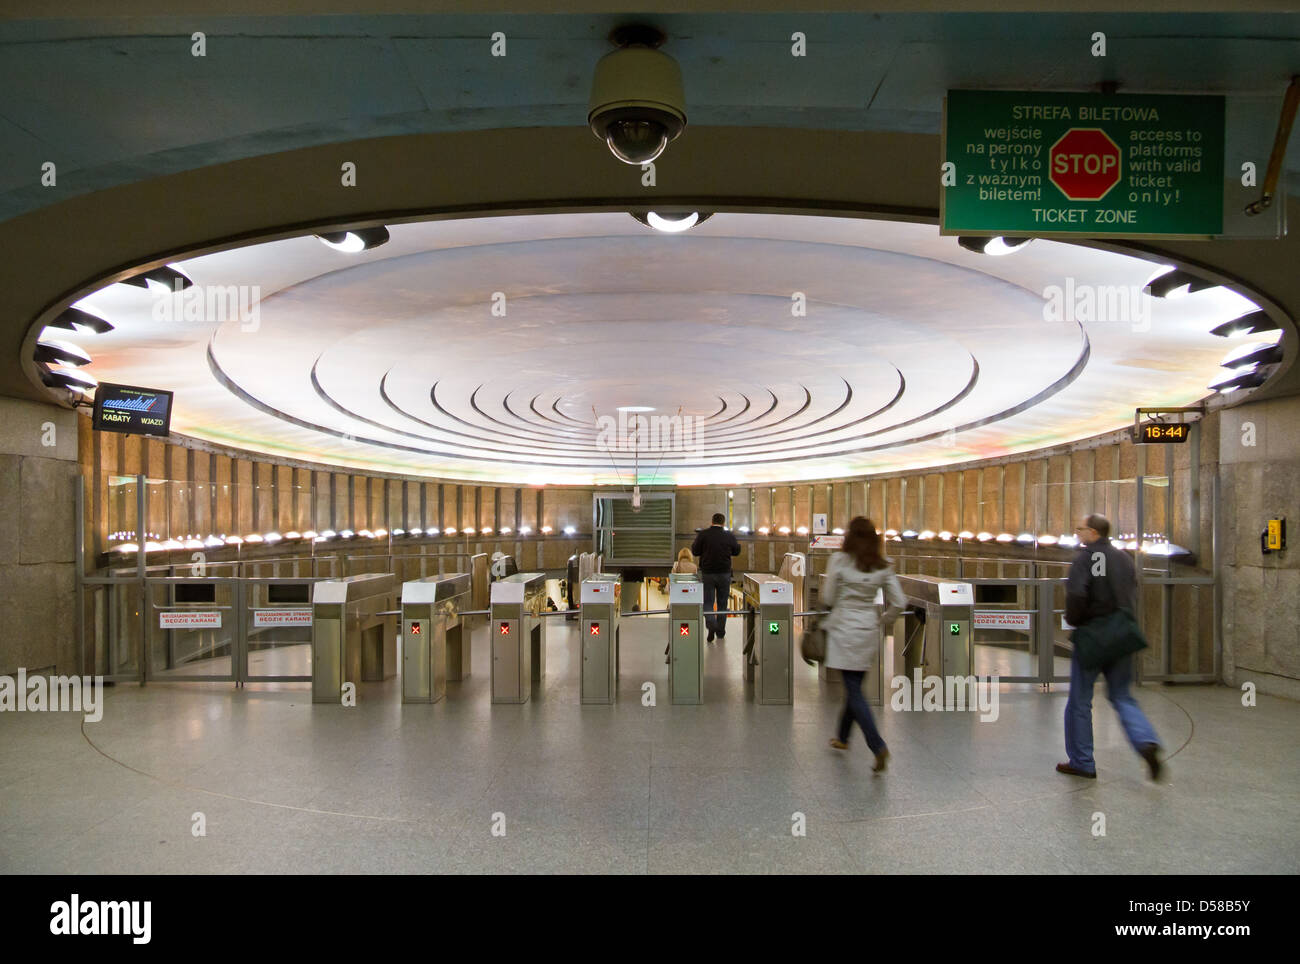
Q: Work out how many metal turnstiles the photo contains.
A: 8